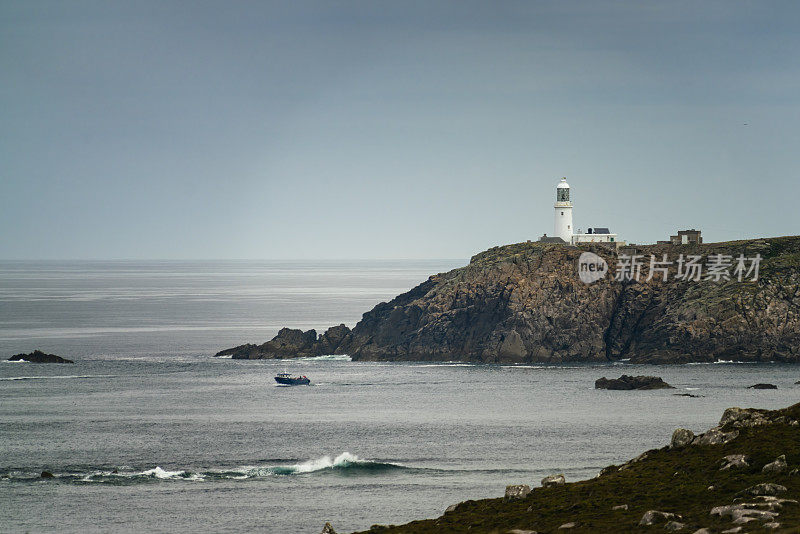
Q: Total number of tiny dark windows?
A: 2